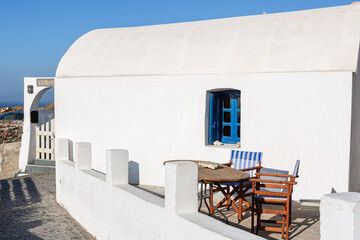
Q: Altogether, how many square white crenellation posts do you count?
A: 5